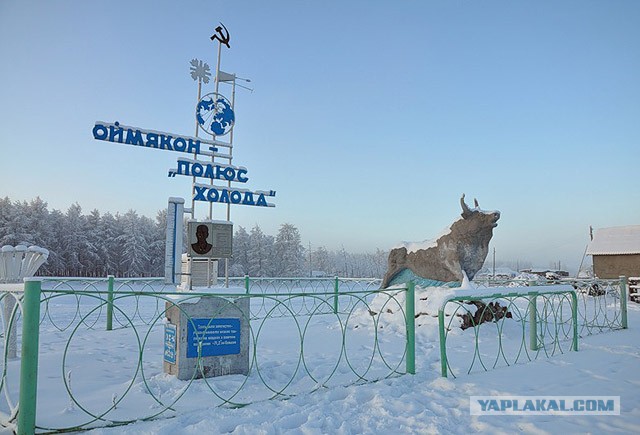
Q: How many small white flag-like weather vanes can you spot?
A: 1